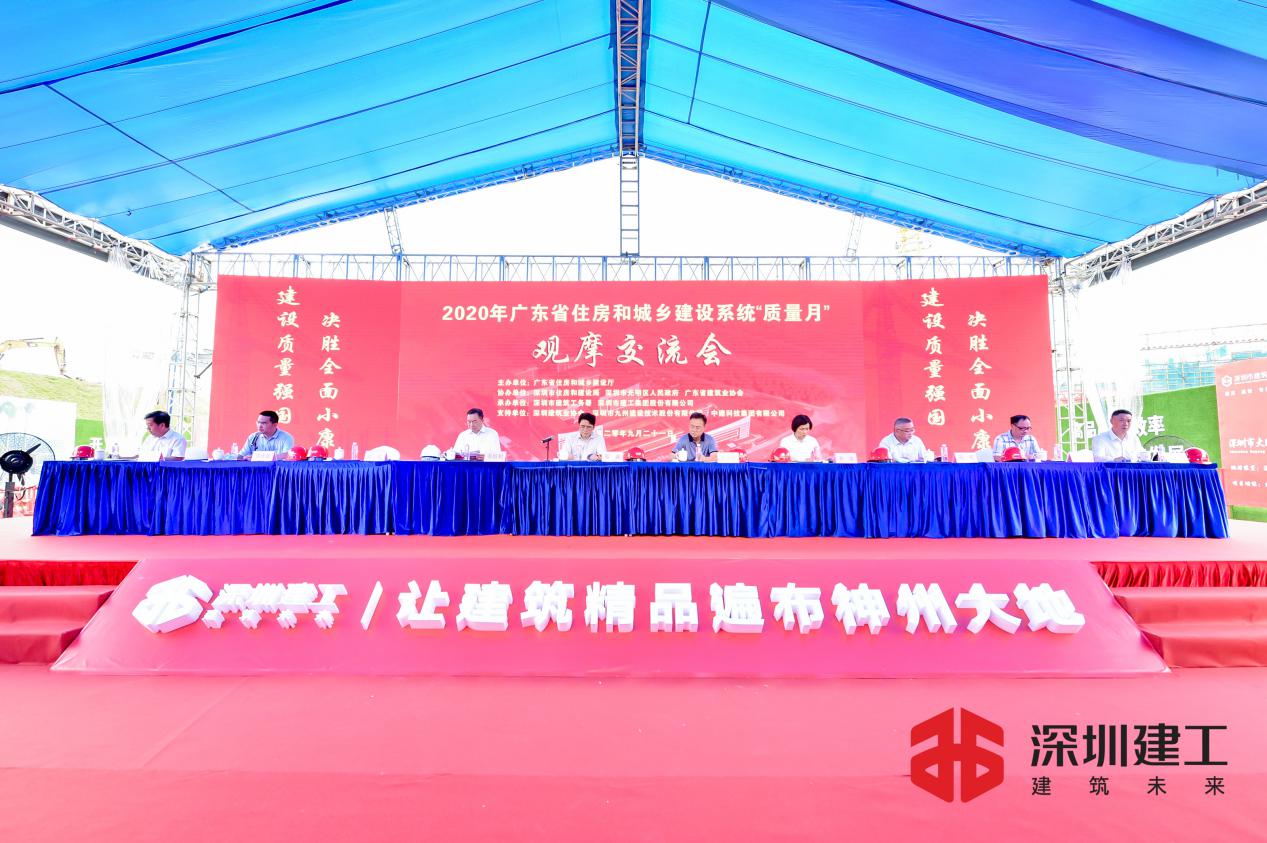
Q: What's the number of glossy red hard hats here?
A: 9